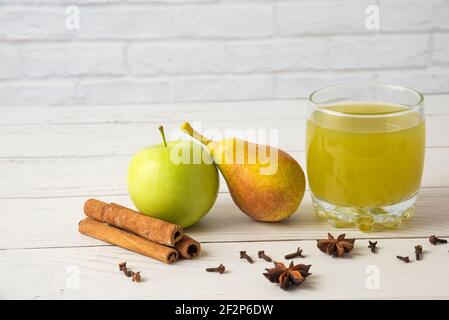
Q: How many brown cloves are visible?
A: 10